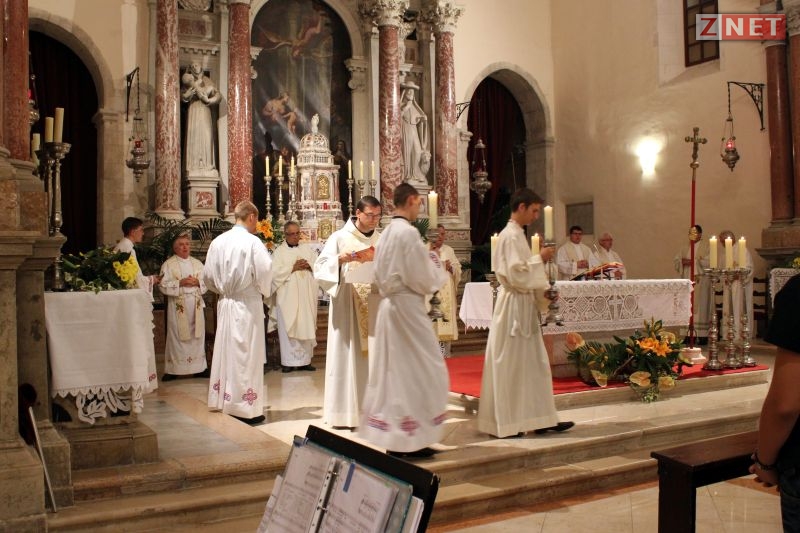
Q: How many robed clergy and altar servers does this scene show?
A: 12